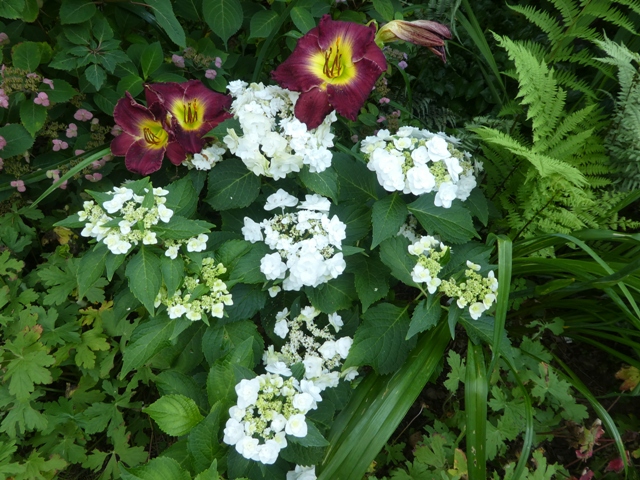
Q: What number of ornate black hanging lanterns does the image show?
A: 0